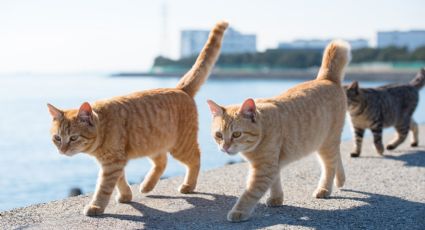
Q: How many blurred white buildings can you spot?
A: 3